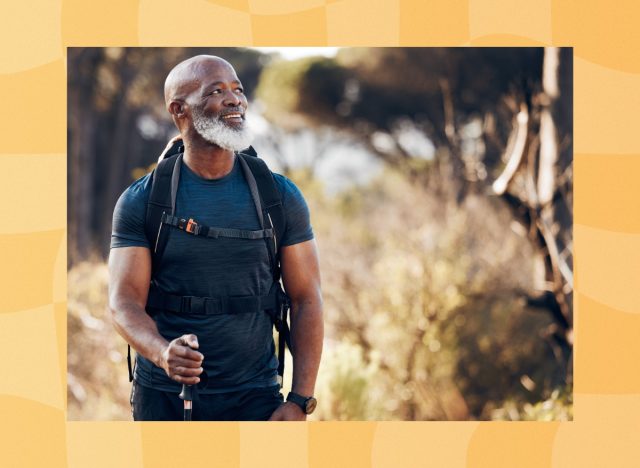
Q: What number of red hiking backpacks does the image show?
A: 0